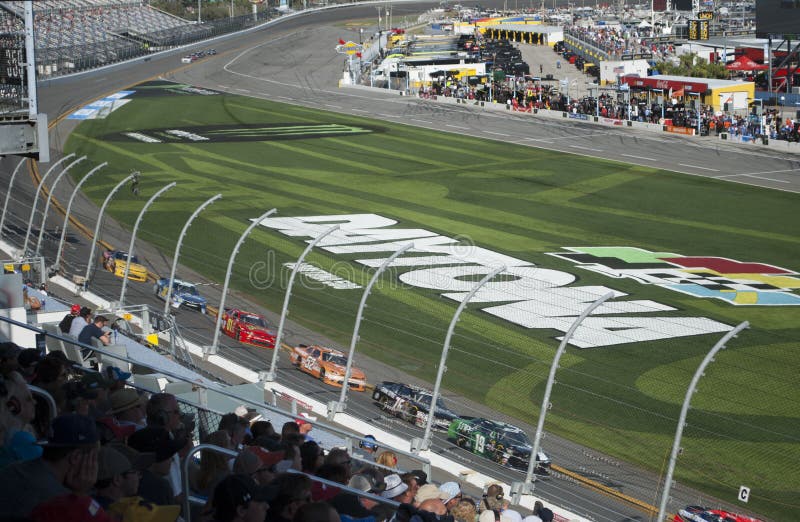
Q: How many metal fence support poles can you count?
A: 13